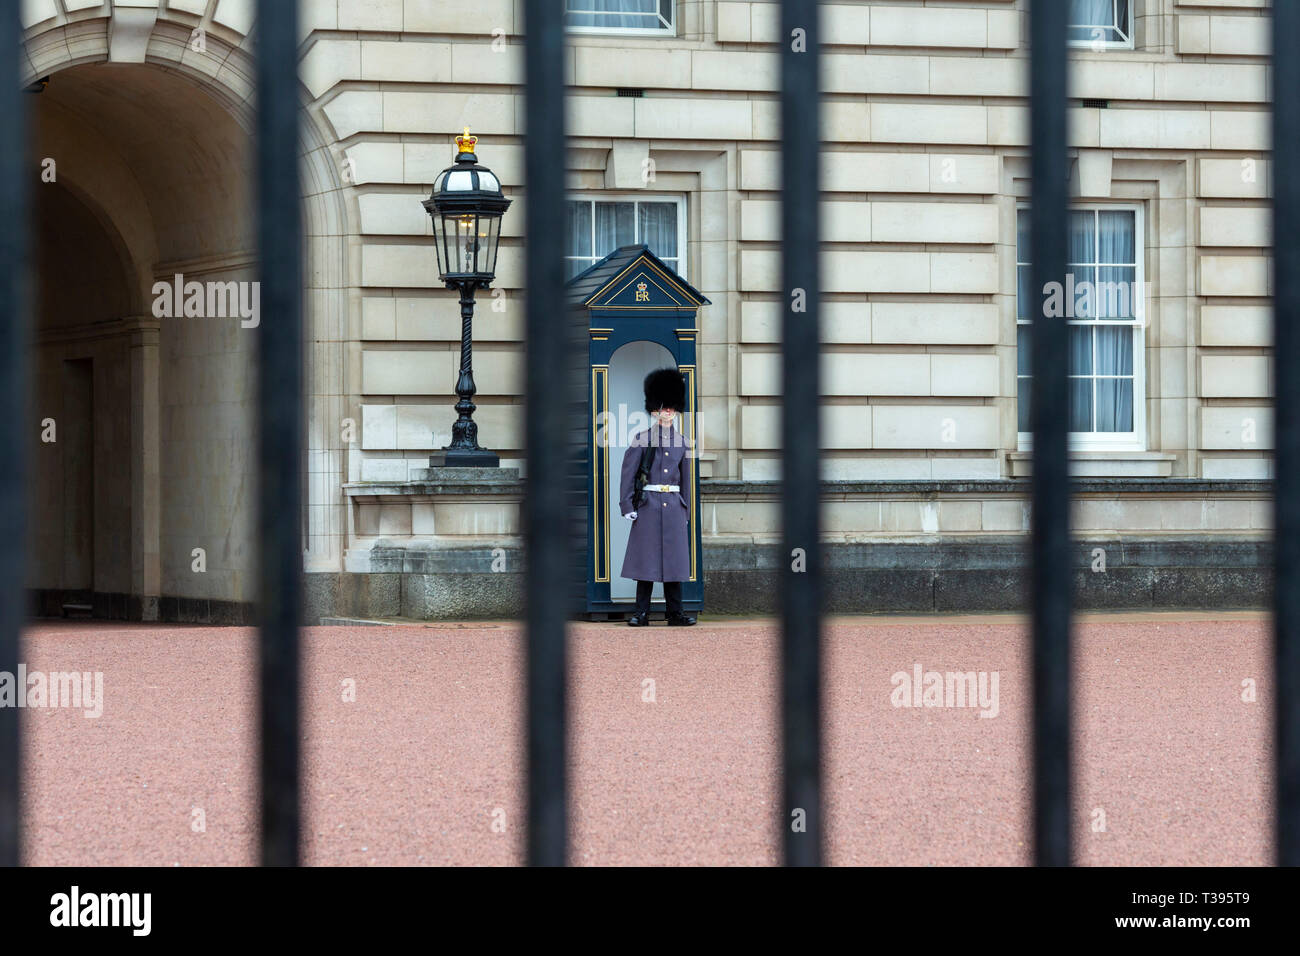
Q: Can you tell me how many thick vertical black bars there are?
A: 6